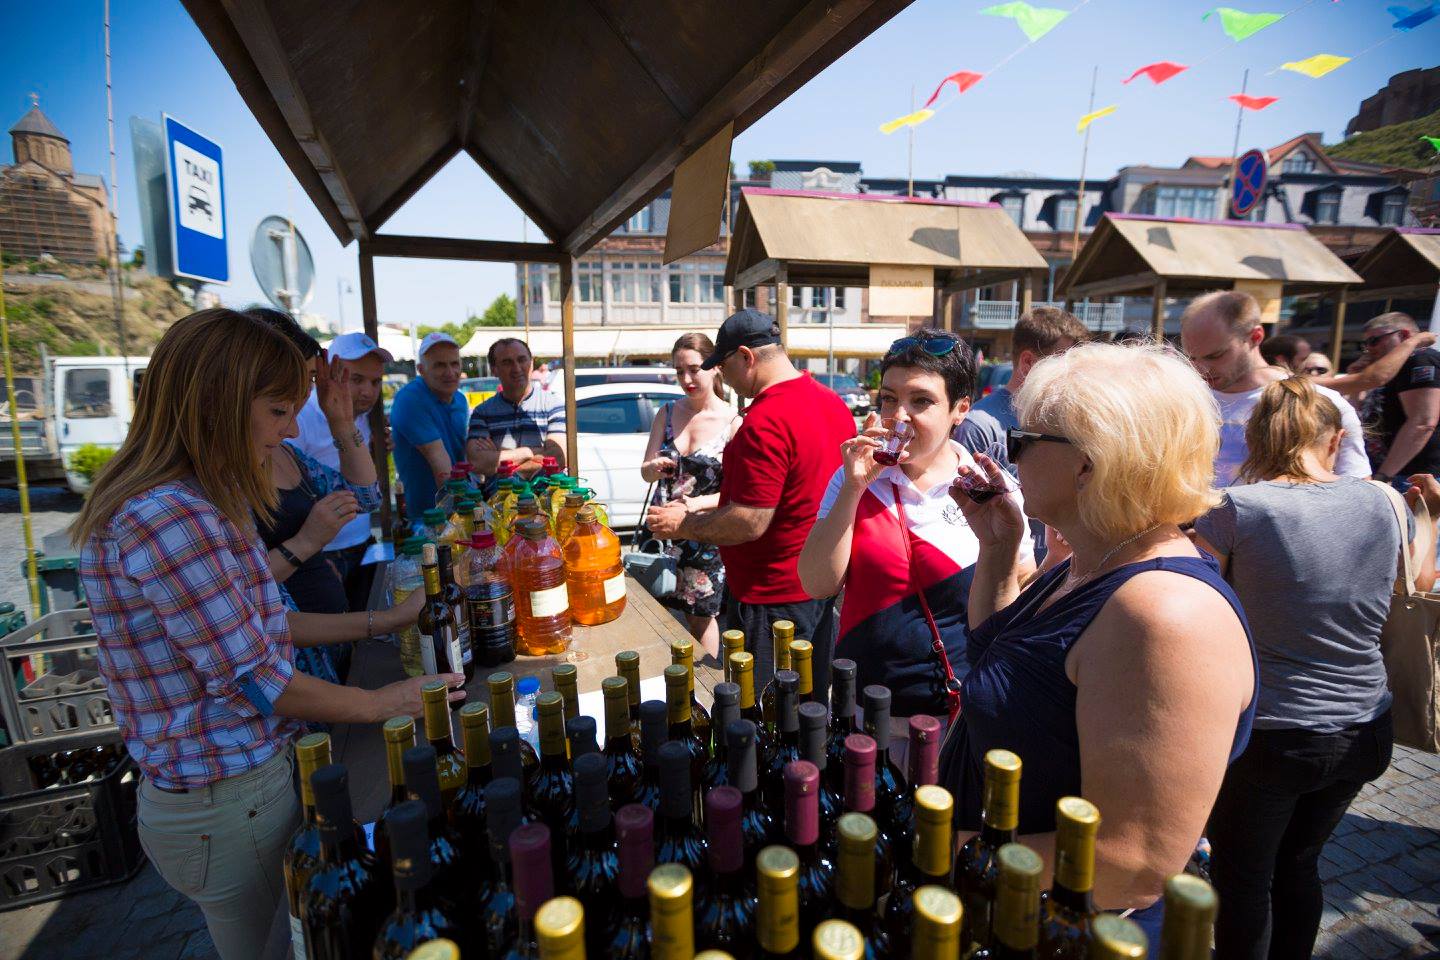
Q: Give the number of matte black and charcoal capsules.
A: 15